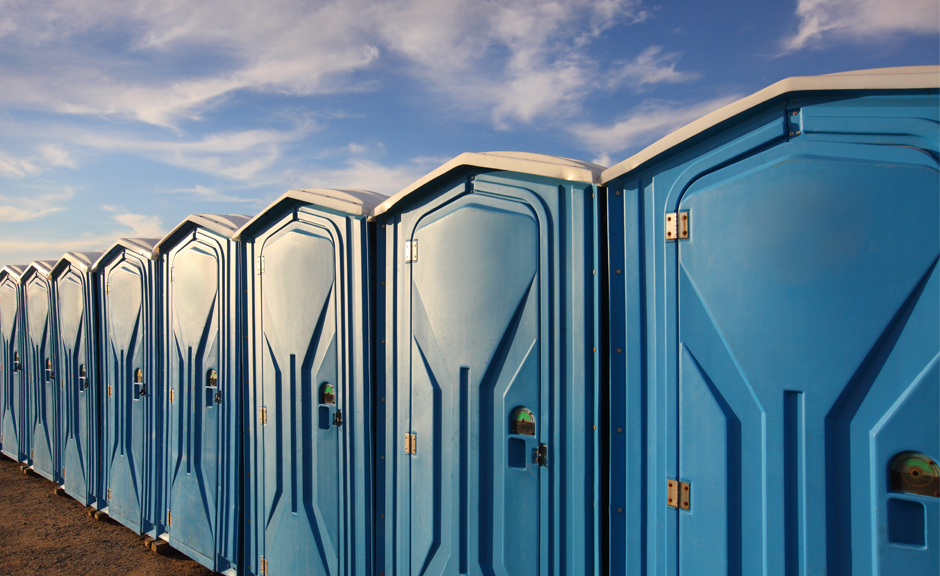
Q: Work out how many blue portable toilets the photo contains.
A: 8